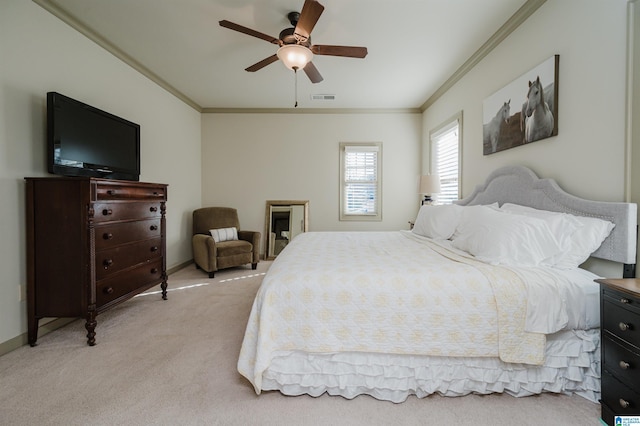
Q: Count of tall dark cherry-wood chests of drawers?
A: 1